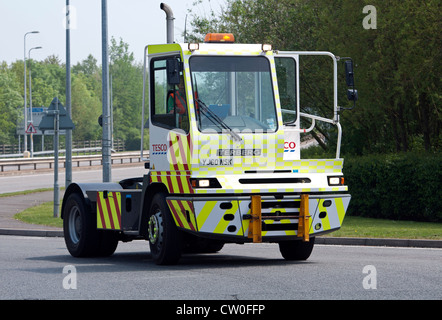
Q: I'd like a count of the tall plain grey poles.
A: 2